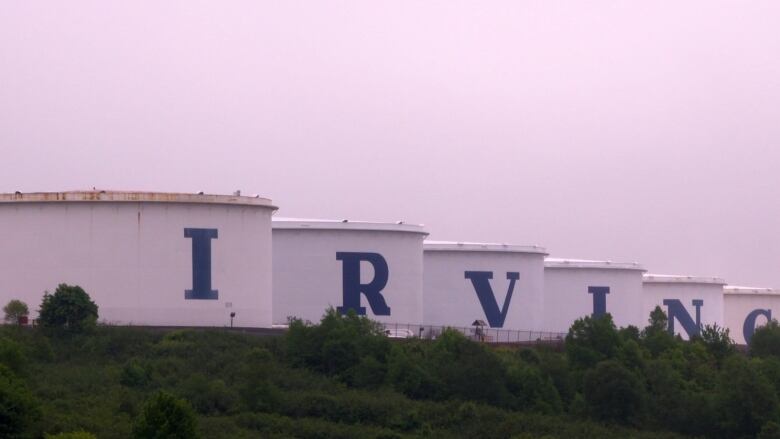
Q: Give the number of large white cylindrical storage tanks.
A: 6